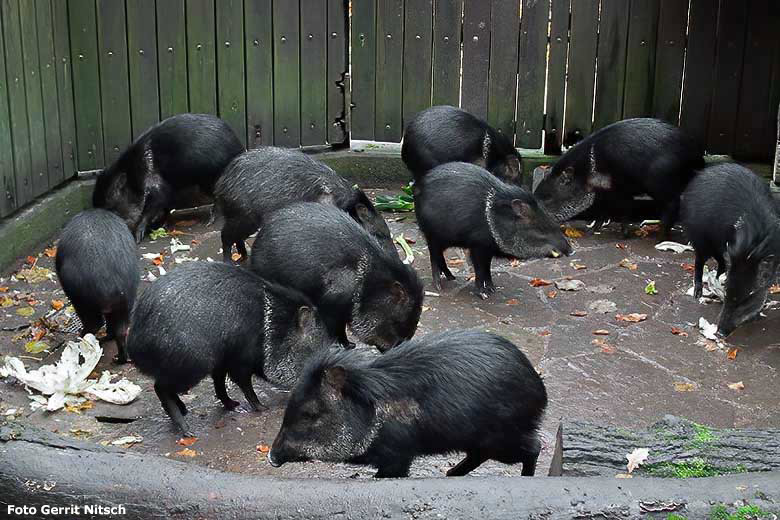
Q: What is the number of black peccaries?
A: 10